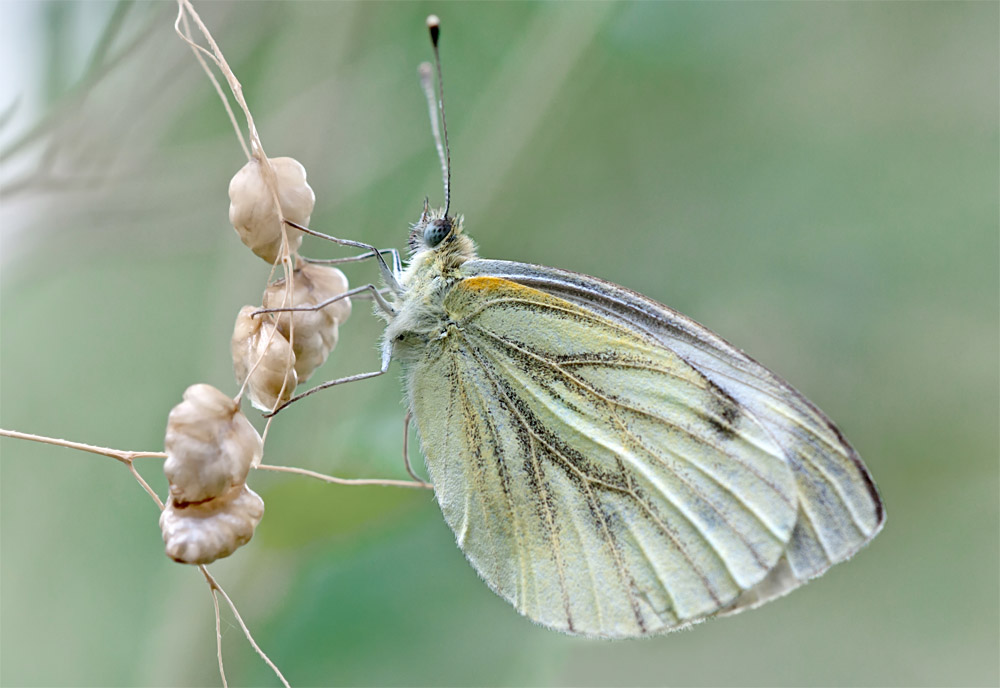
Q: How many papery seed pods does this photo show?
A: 5